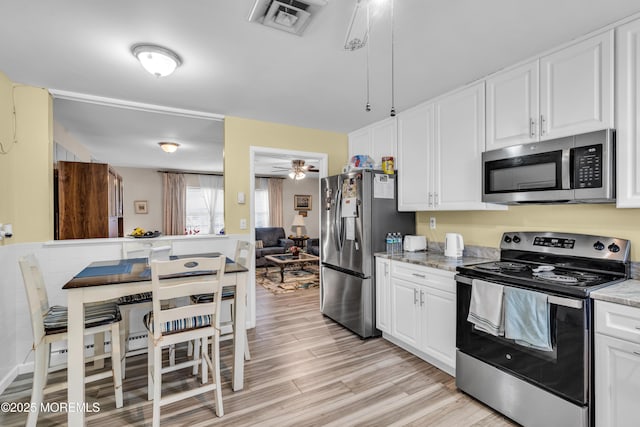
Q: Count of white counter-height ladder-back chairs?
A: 4